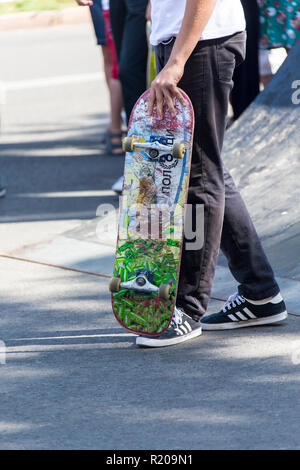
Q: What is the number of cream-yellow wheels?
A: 4